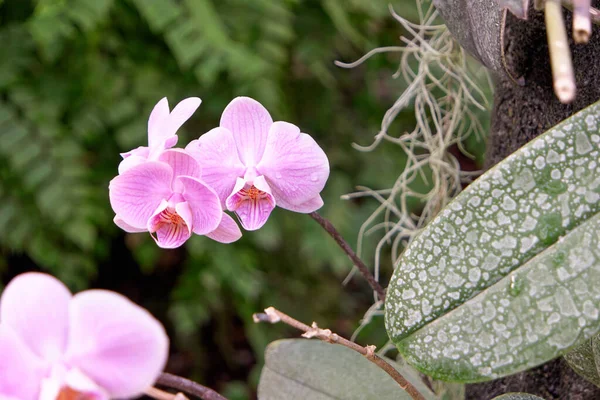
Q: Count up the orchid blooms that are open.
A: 4